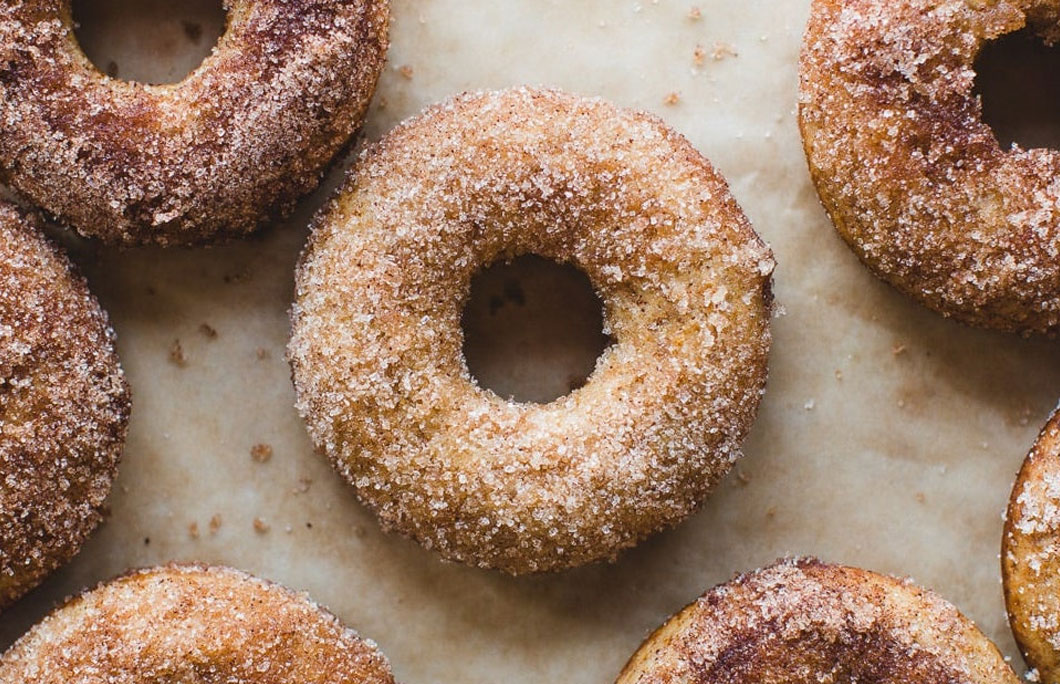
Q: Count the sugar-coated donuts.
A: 7